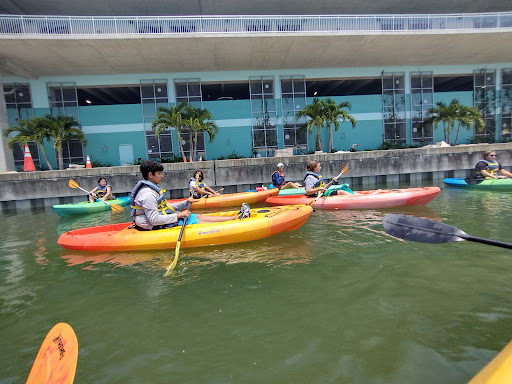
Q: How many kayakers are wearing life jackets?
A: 6